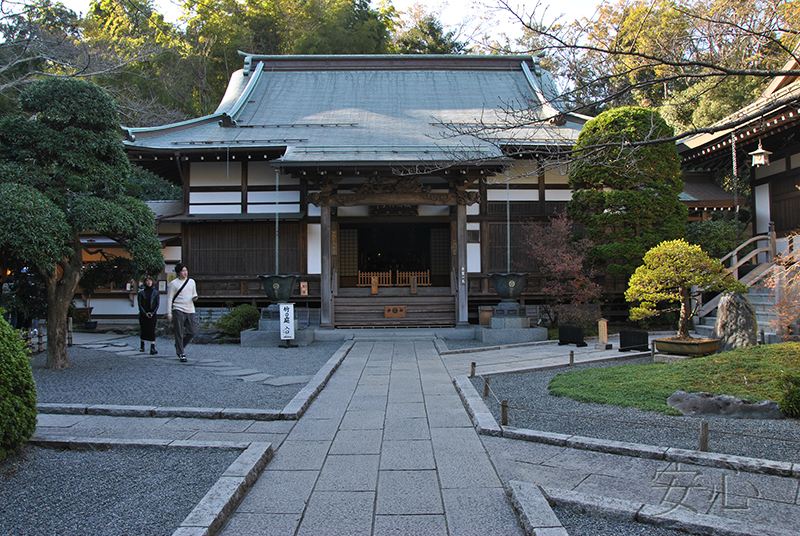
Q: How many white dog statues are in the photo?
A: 0